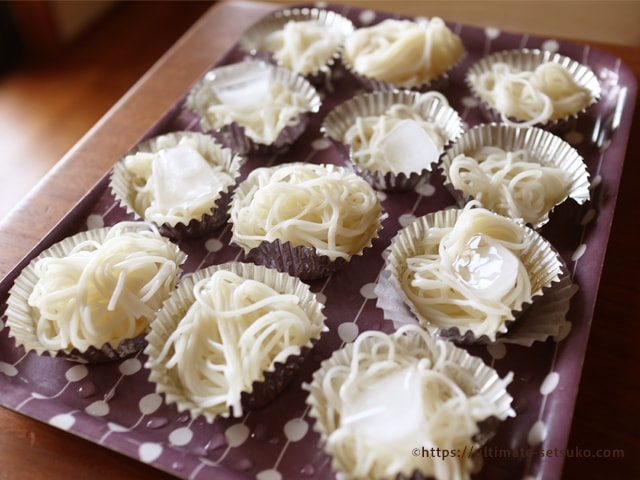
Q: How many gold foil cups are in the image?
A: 0